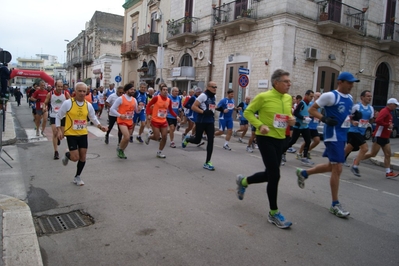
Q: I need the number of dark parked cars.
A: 1